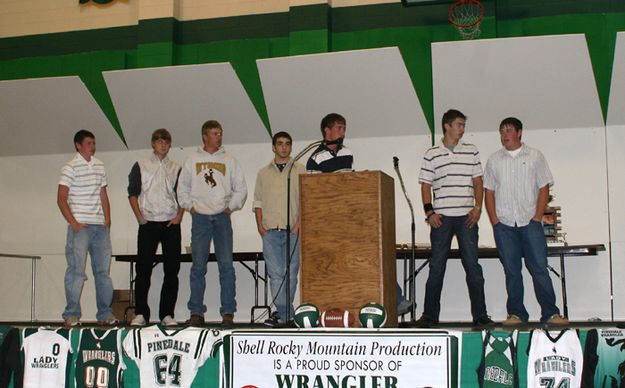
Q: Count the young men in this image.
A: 7